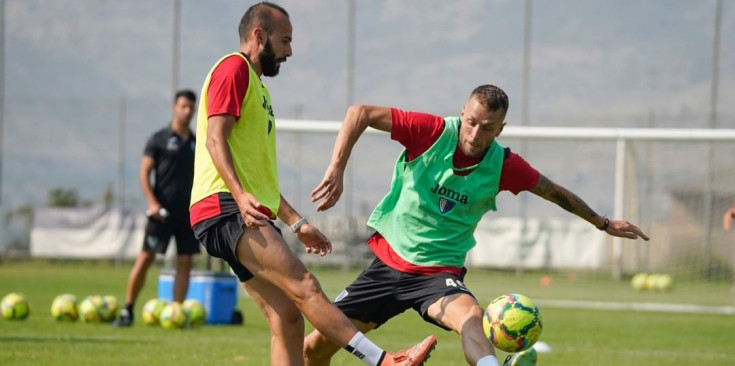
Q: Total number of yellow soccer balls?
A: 11